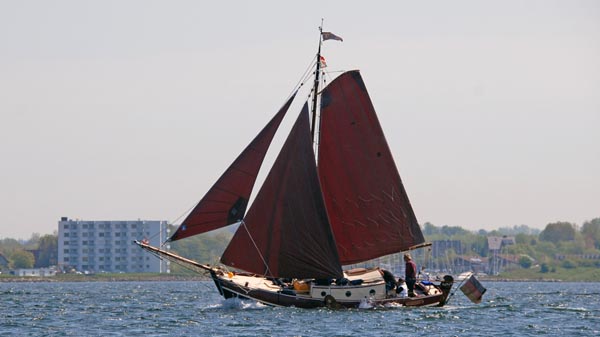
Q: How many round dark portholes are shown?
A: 3